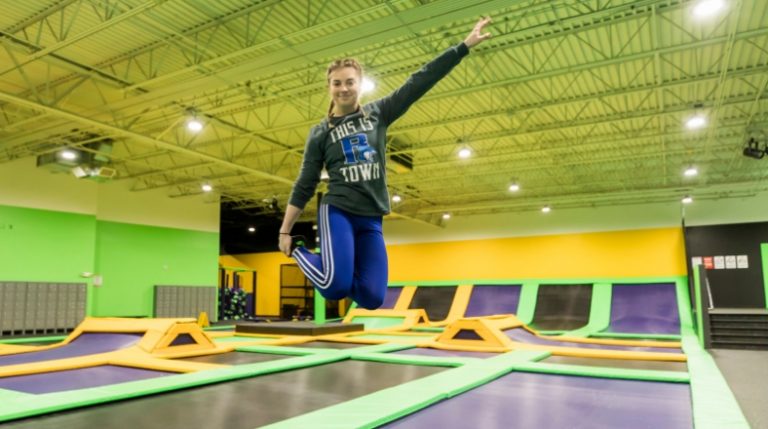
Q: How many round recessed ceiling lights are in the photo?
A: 14